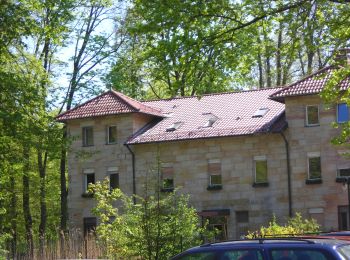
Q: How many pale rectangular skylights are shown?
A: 3